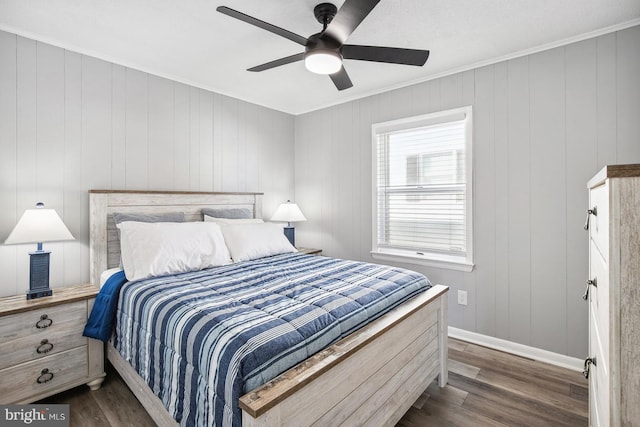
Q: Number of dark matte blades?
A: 5